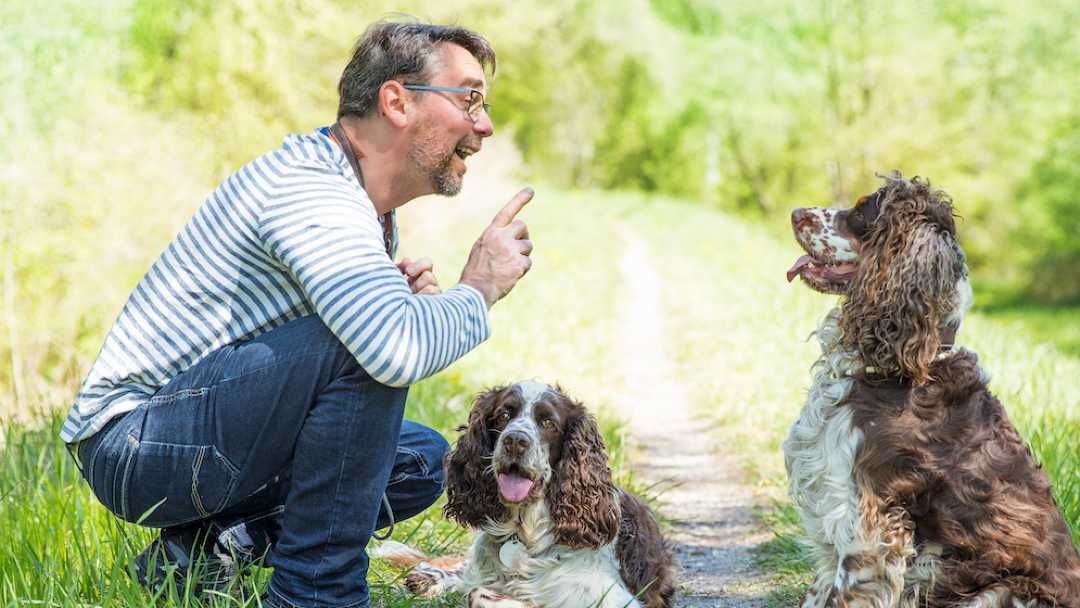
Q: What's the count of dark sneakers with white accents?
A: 1